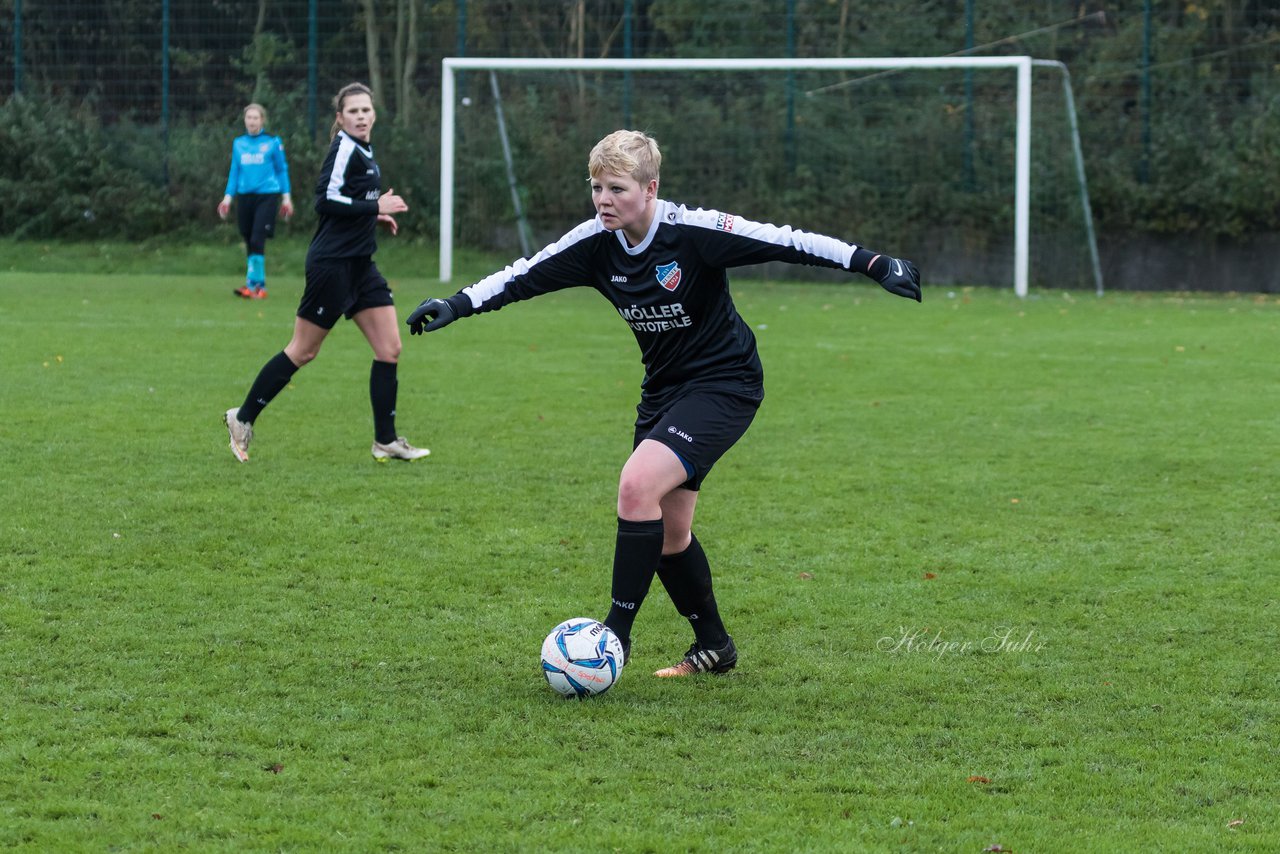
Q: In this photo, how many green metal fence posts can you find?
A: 8